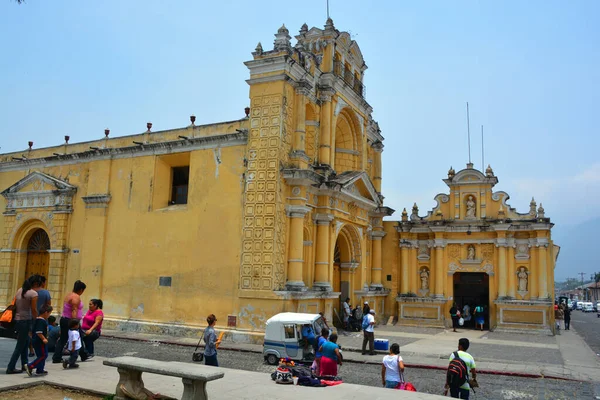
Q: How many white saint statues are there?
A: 4